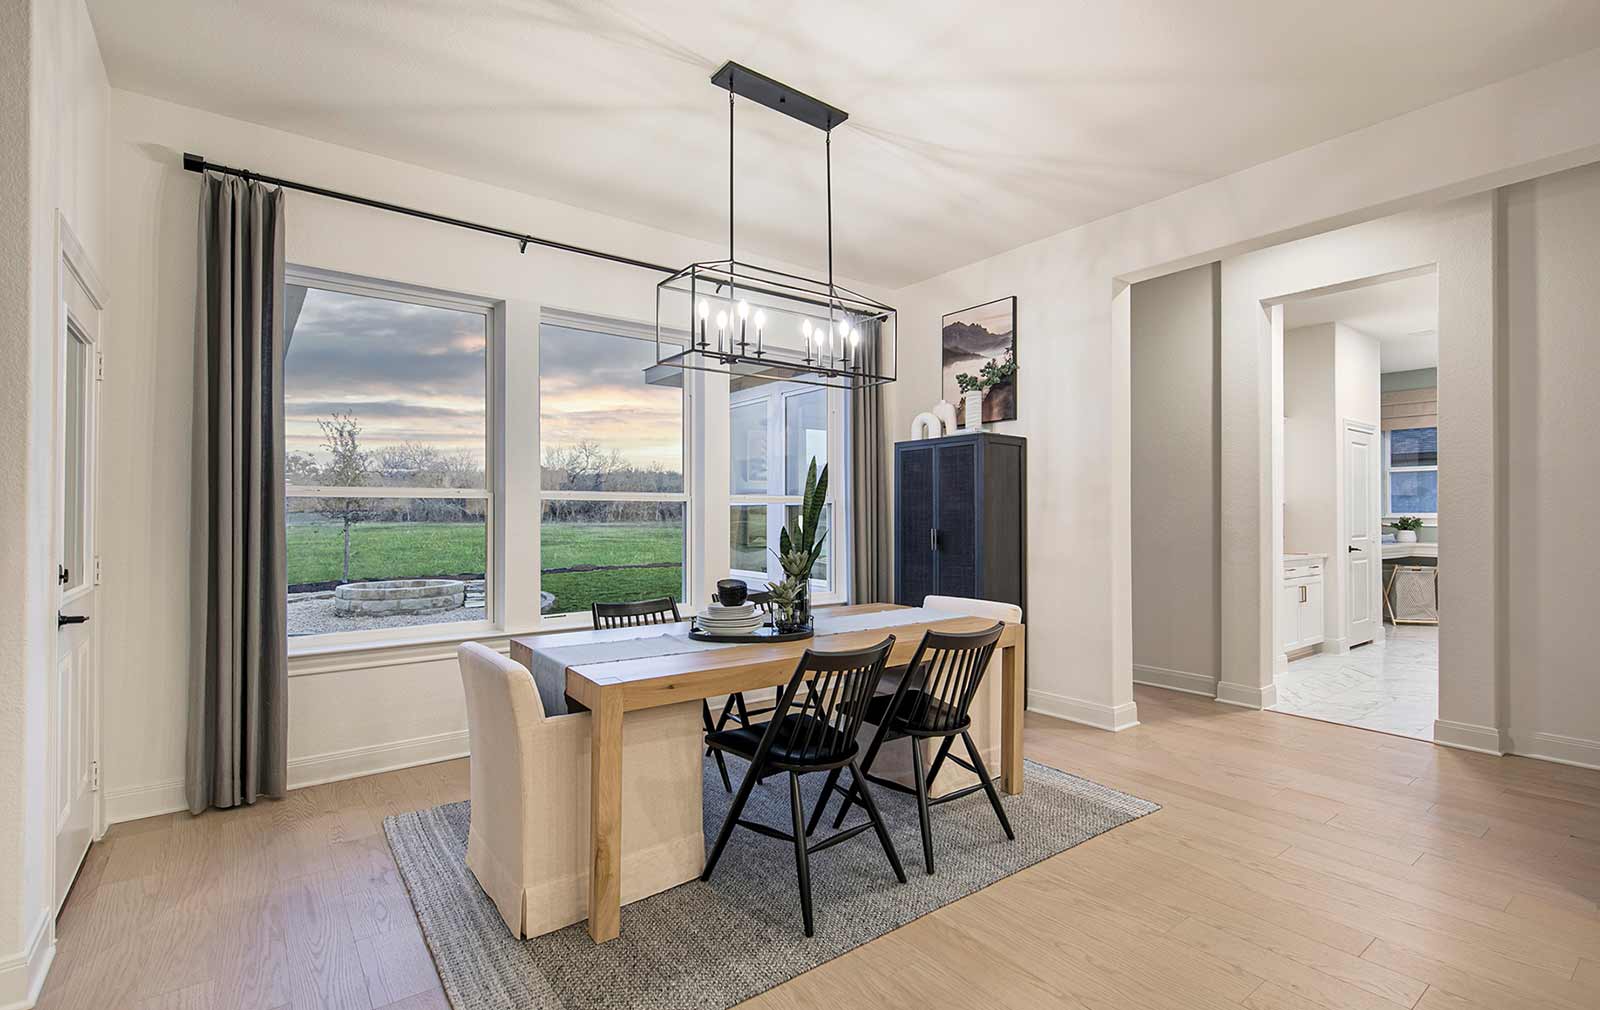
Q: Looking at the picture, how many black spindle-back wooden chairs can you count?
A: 4